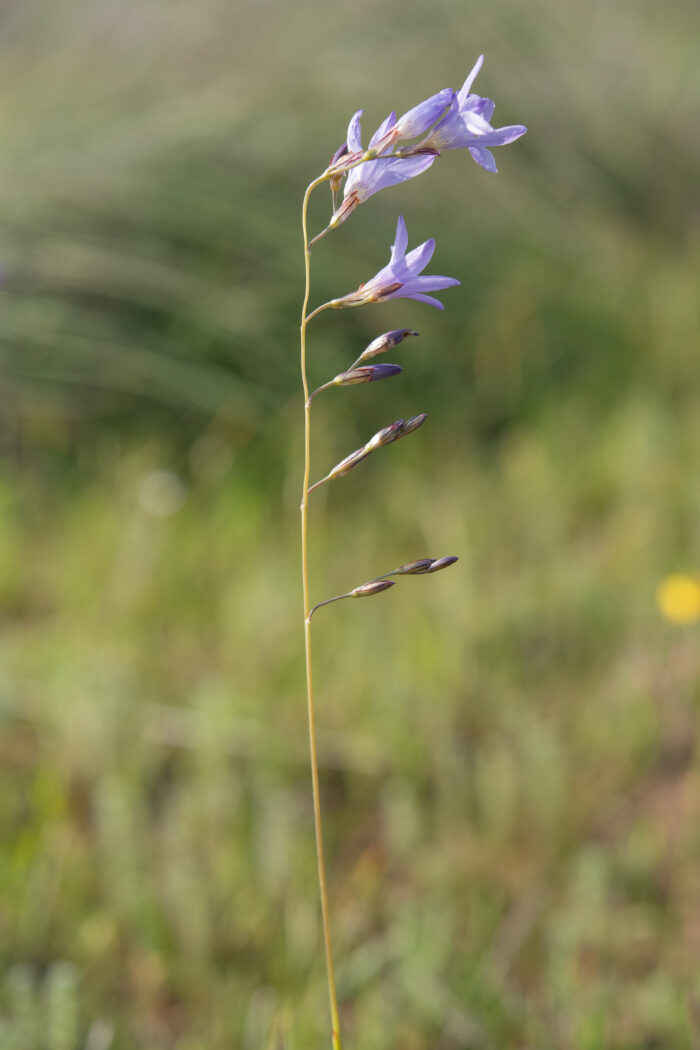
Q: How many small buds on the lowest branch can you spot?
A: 3